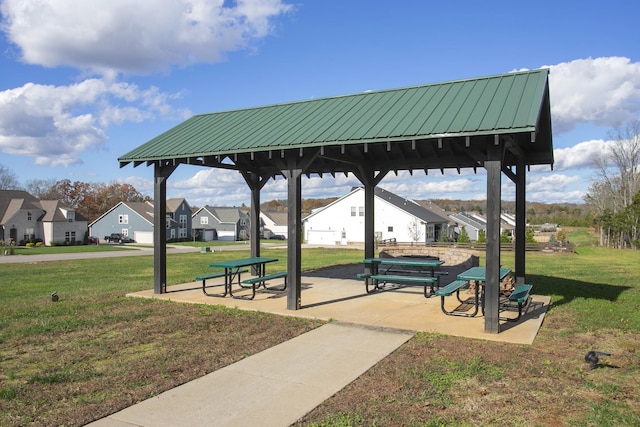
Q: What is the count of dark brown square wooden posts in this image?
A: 6